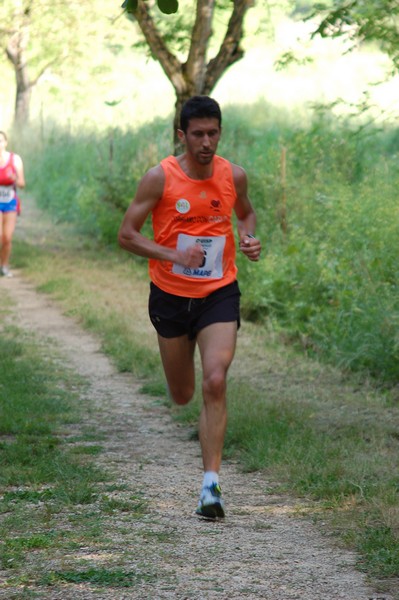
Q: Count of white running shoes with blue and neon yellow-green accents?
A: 1